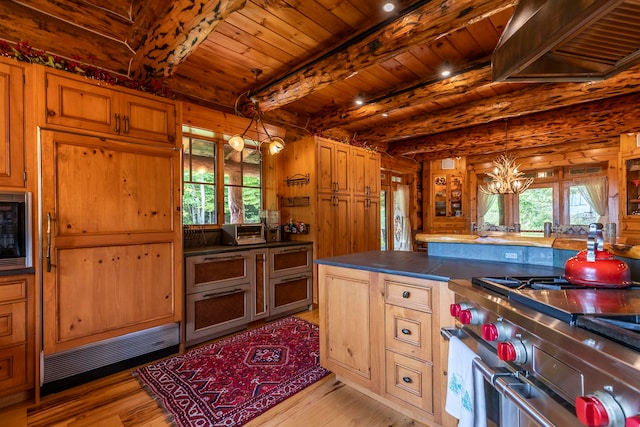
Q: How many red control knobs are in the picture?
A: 6